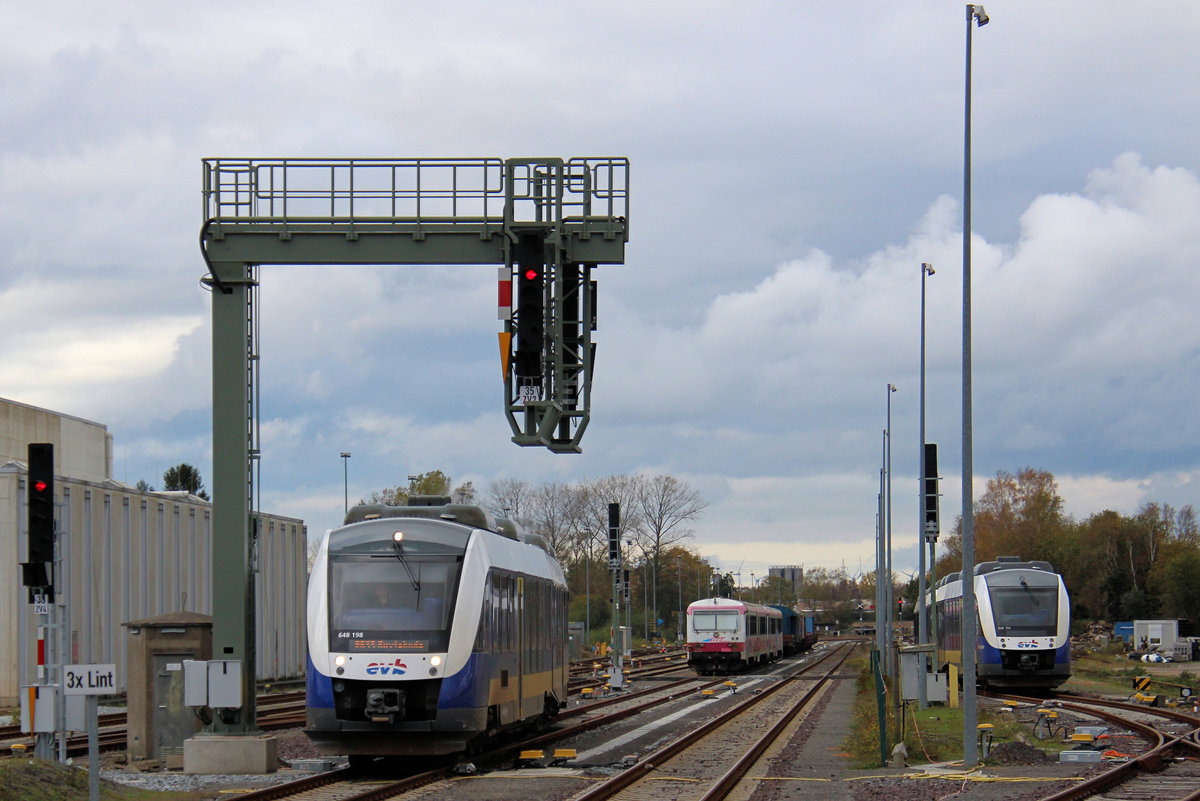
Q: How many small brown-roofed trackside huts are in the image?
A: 1